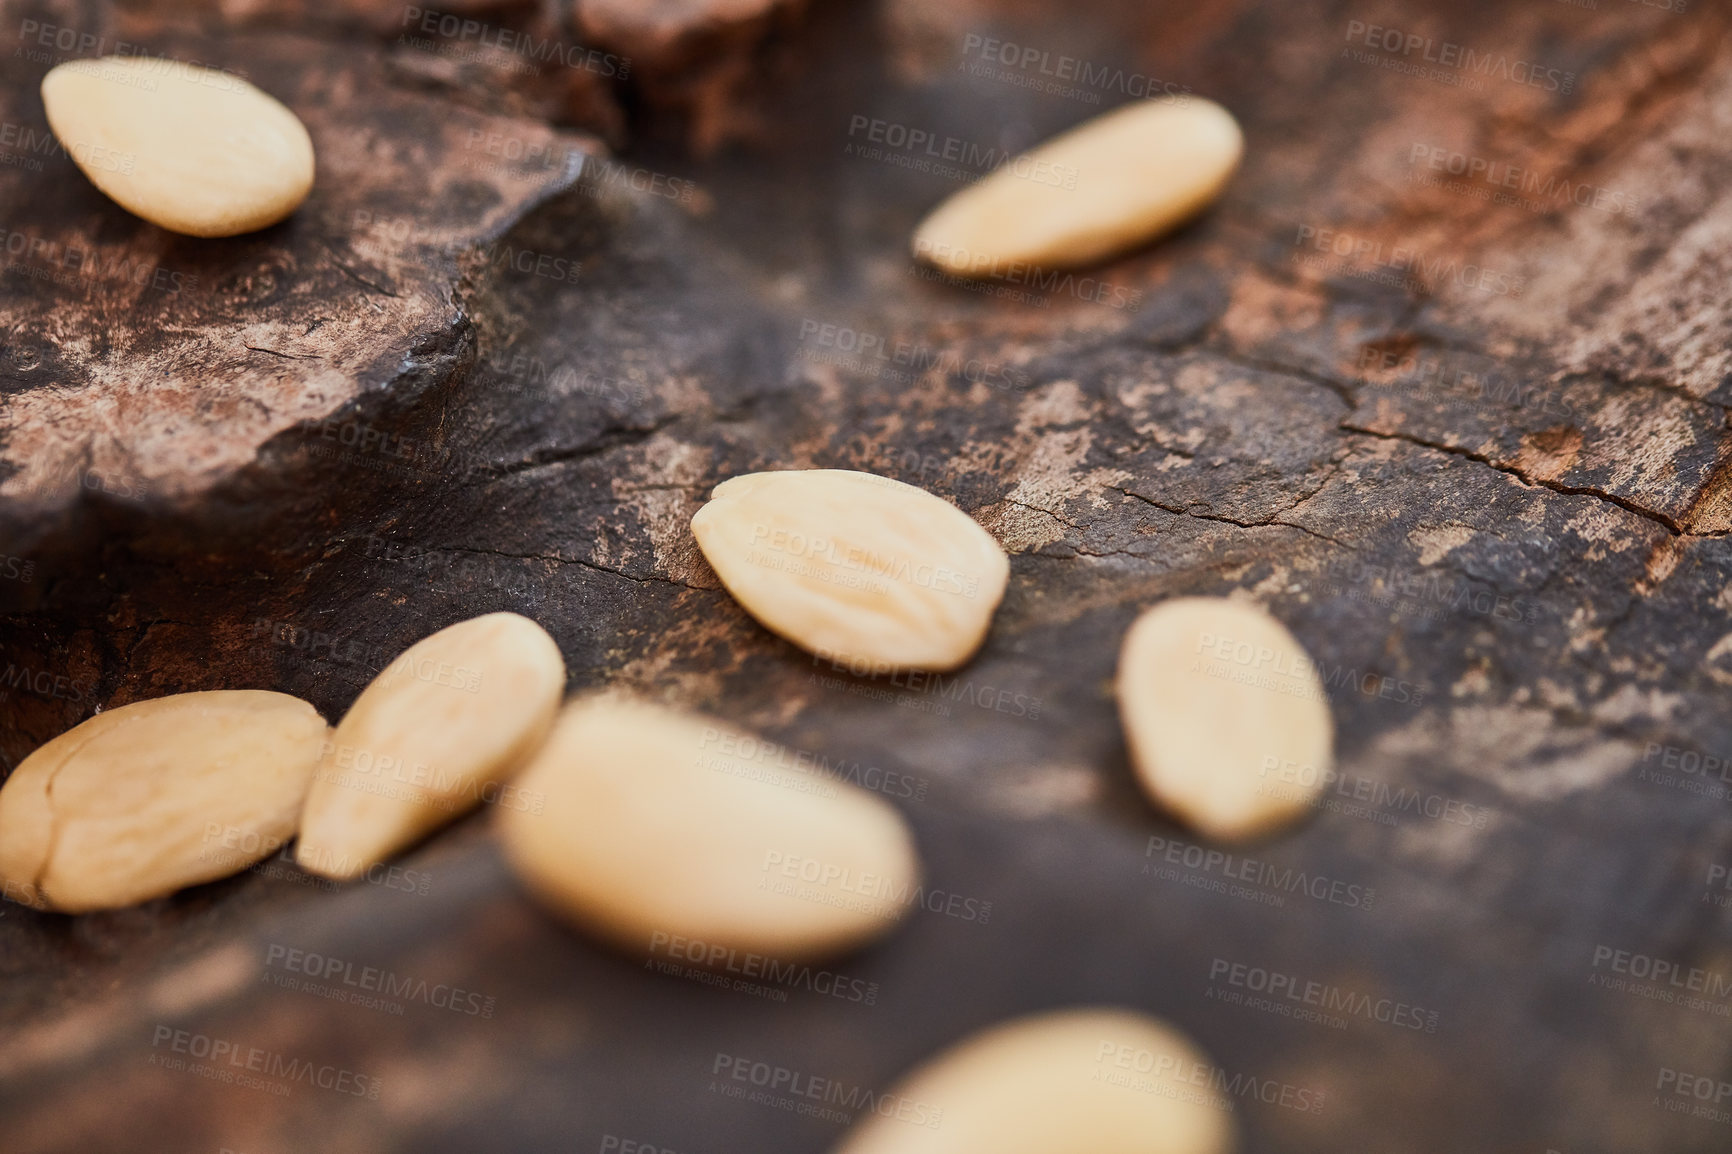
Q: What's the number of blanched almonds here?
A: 8